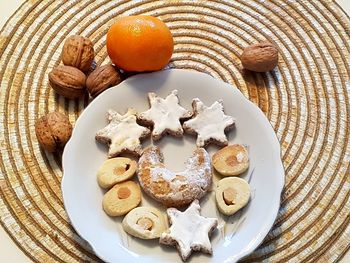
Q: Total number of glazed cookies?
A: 4